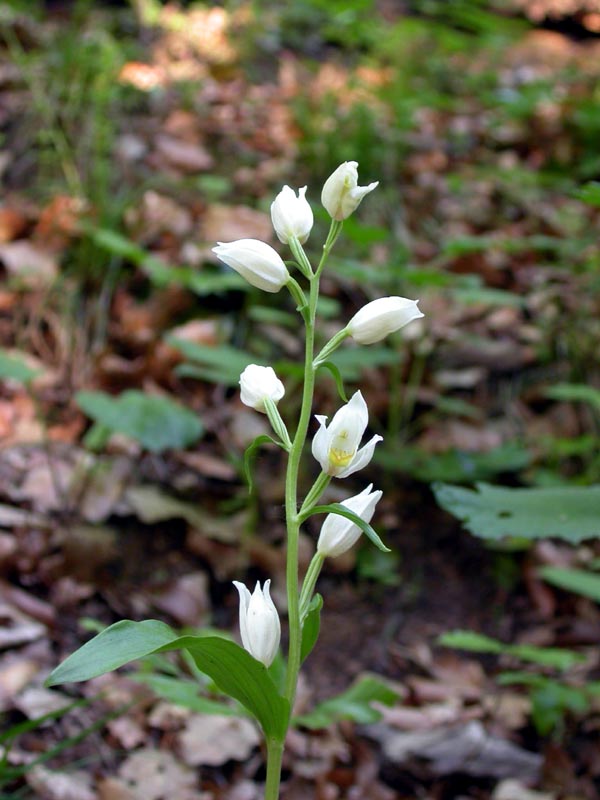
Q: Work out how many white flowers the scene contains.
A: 8